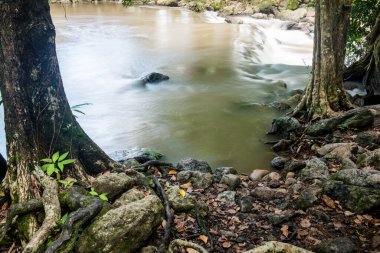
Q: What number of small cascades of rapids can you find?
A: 1